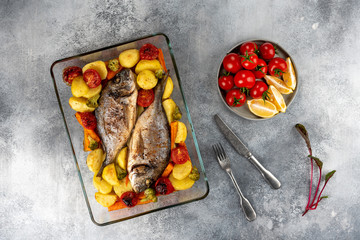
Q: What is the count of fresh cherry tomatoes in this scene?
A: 10